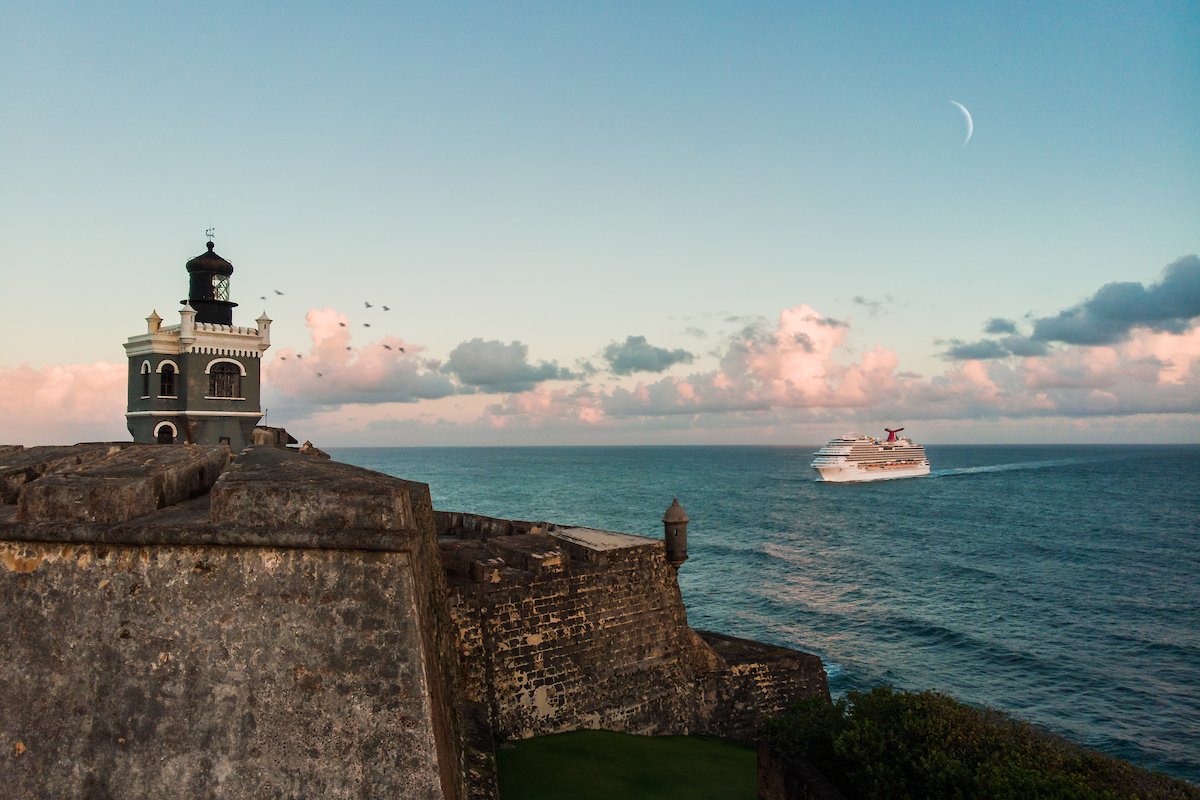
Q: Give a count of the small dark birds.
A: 12